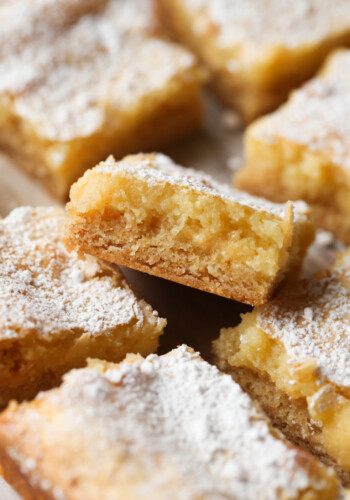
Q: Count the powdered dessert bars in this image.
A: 7